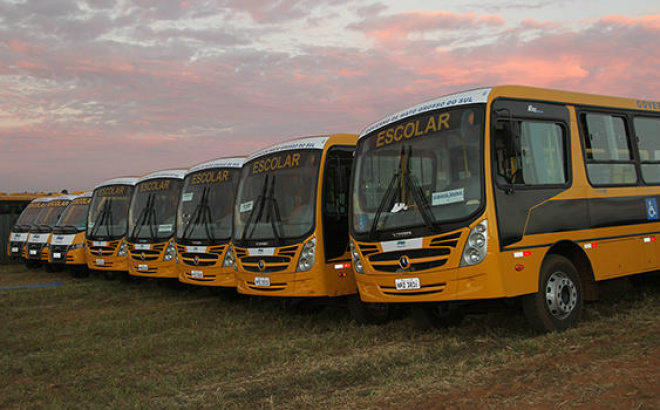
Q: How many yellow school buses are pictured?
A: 8